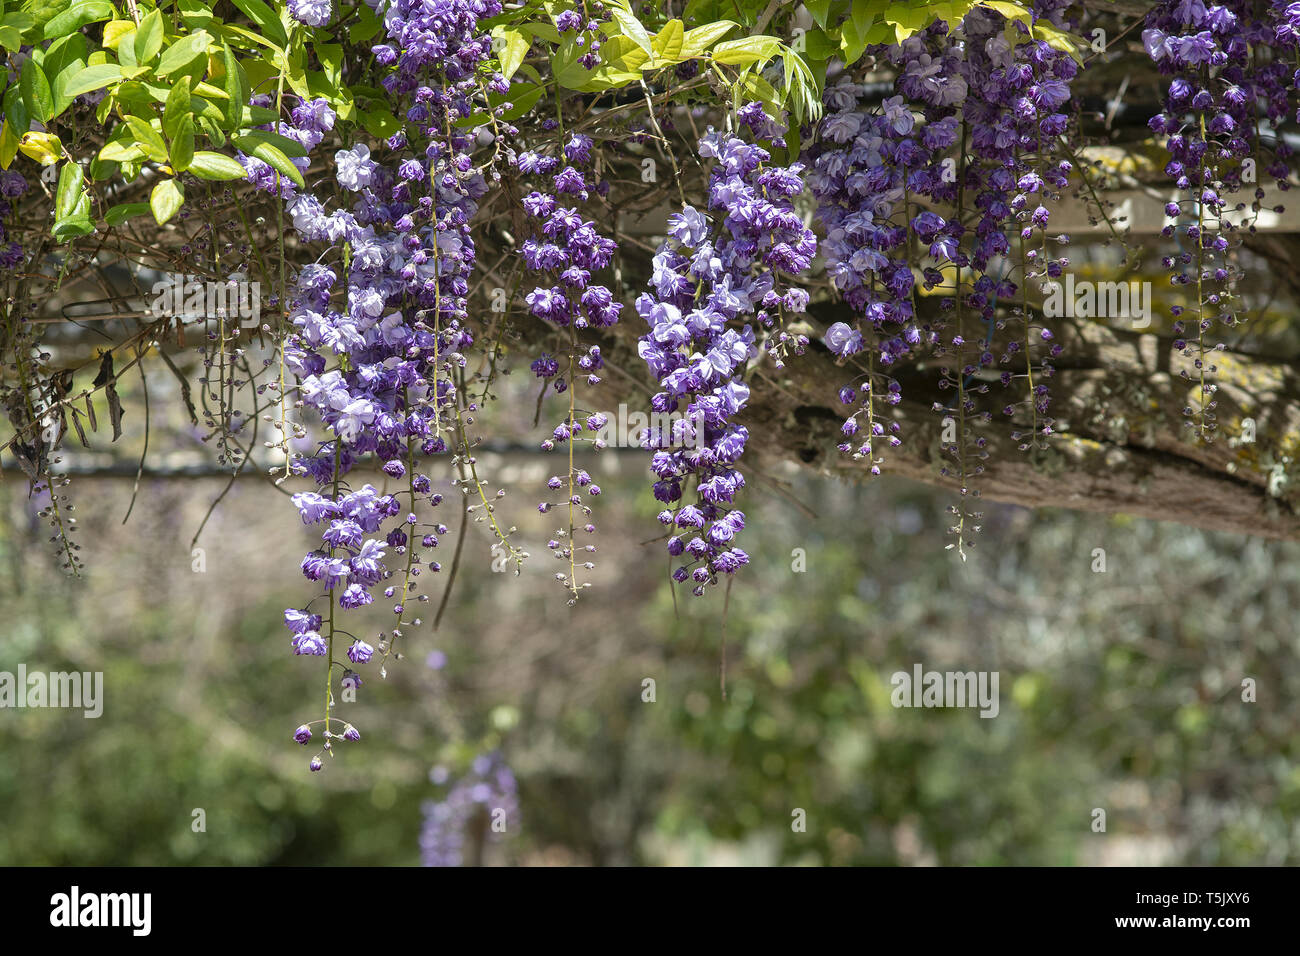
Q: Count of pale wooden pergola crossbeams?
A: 1